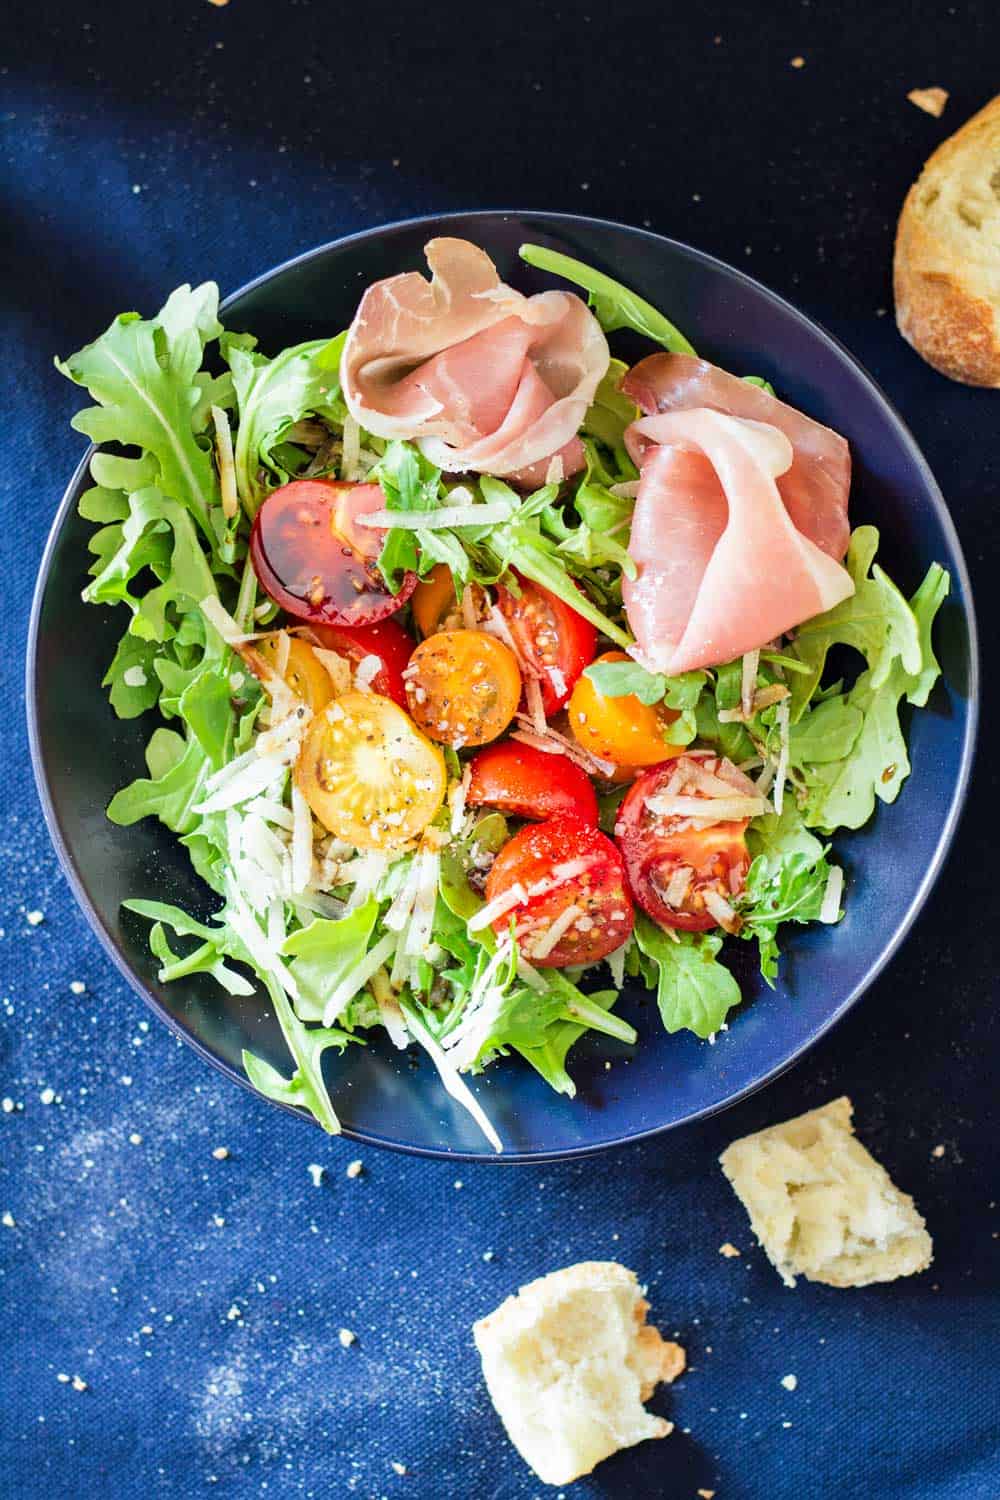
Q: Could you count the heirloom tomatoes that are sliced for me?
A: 11